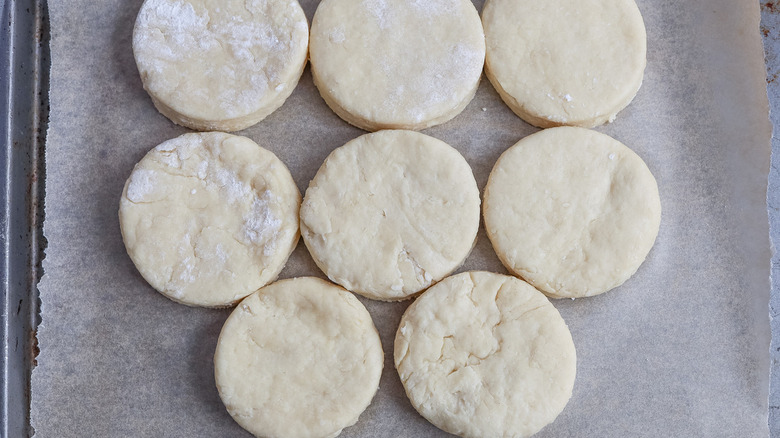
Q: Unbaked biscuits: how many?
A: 8